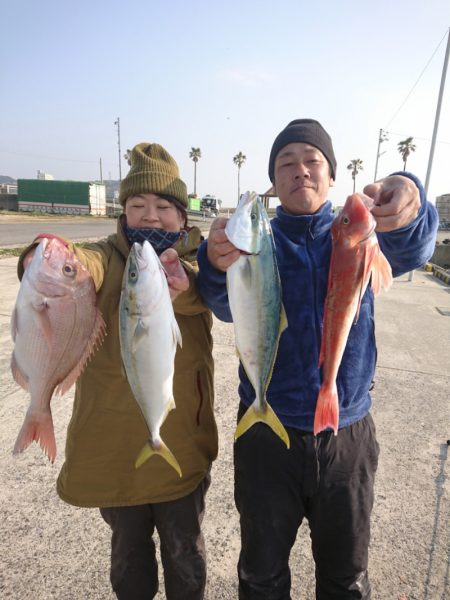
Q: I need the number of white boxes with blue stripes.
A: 0